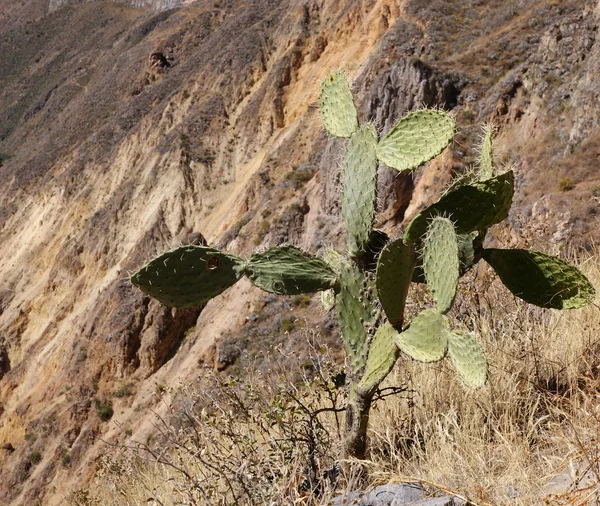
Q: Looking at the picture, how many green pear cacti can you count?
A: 1